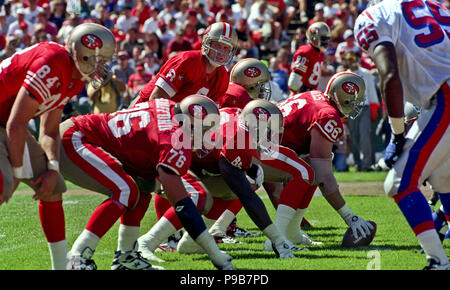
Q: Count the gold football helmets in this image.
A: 7